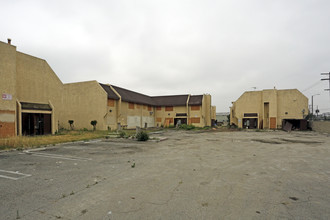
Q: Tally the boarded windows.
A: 11